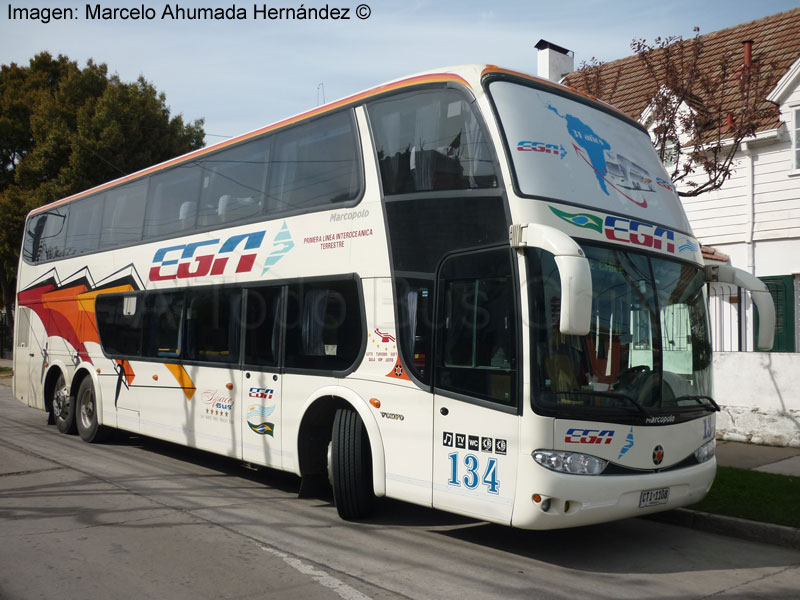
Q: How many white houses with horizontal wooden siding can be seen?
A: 1